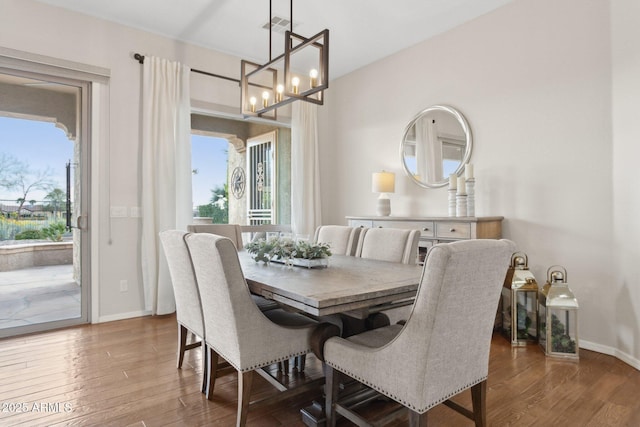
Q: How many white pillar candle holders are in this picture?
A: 3